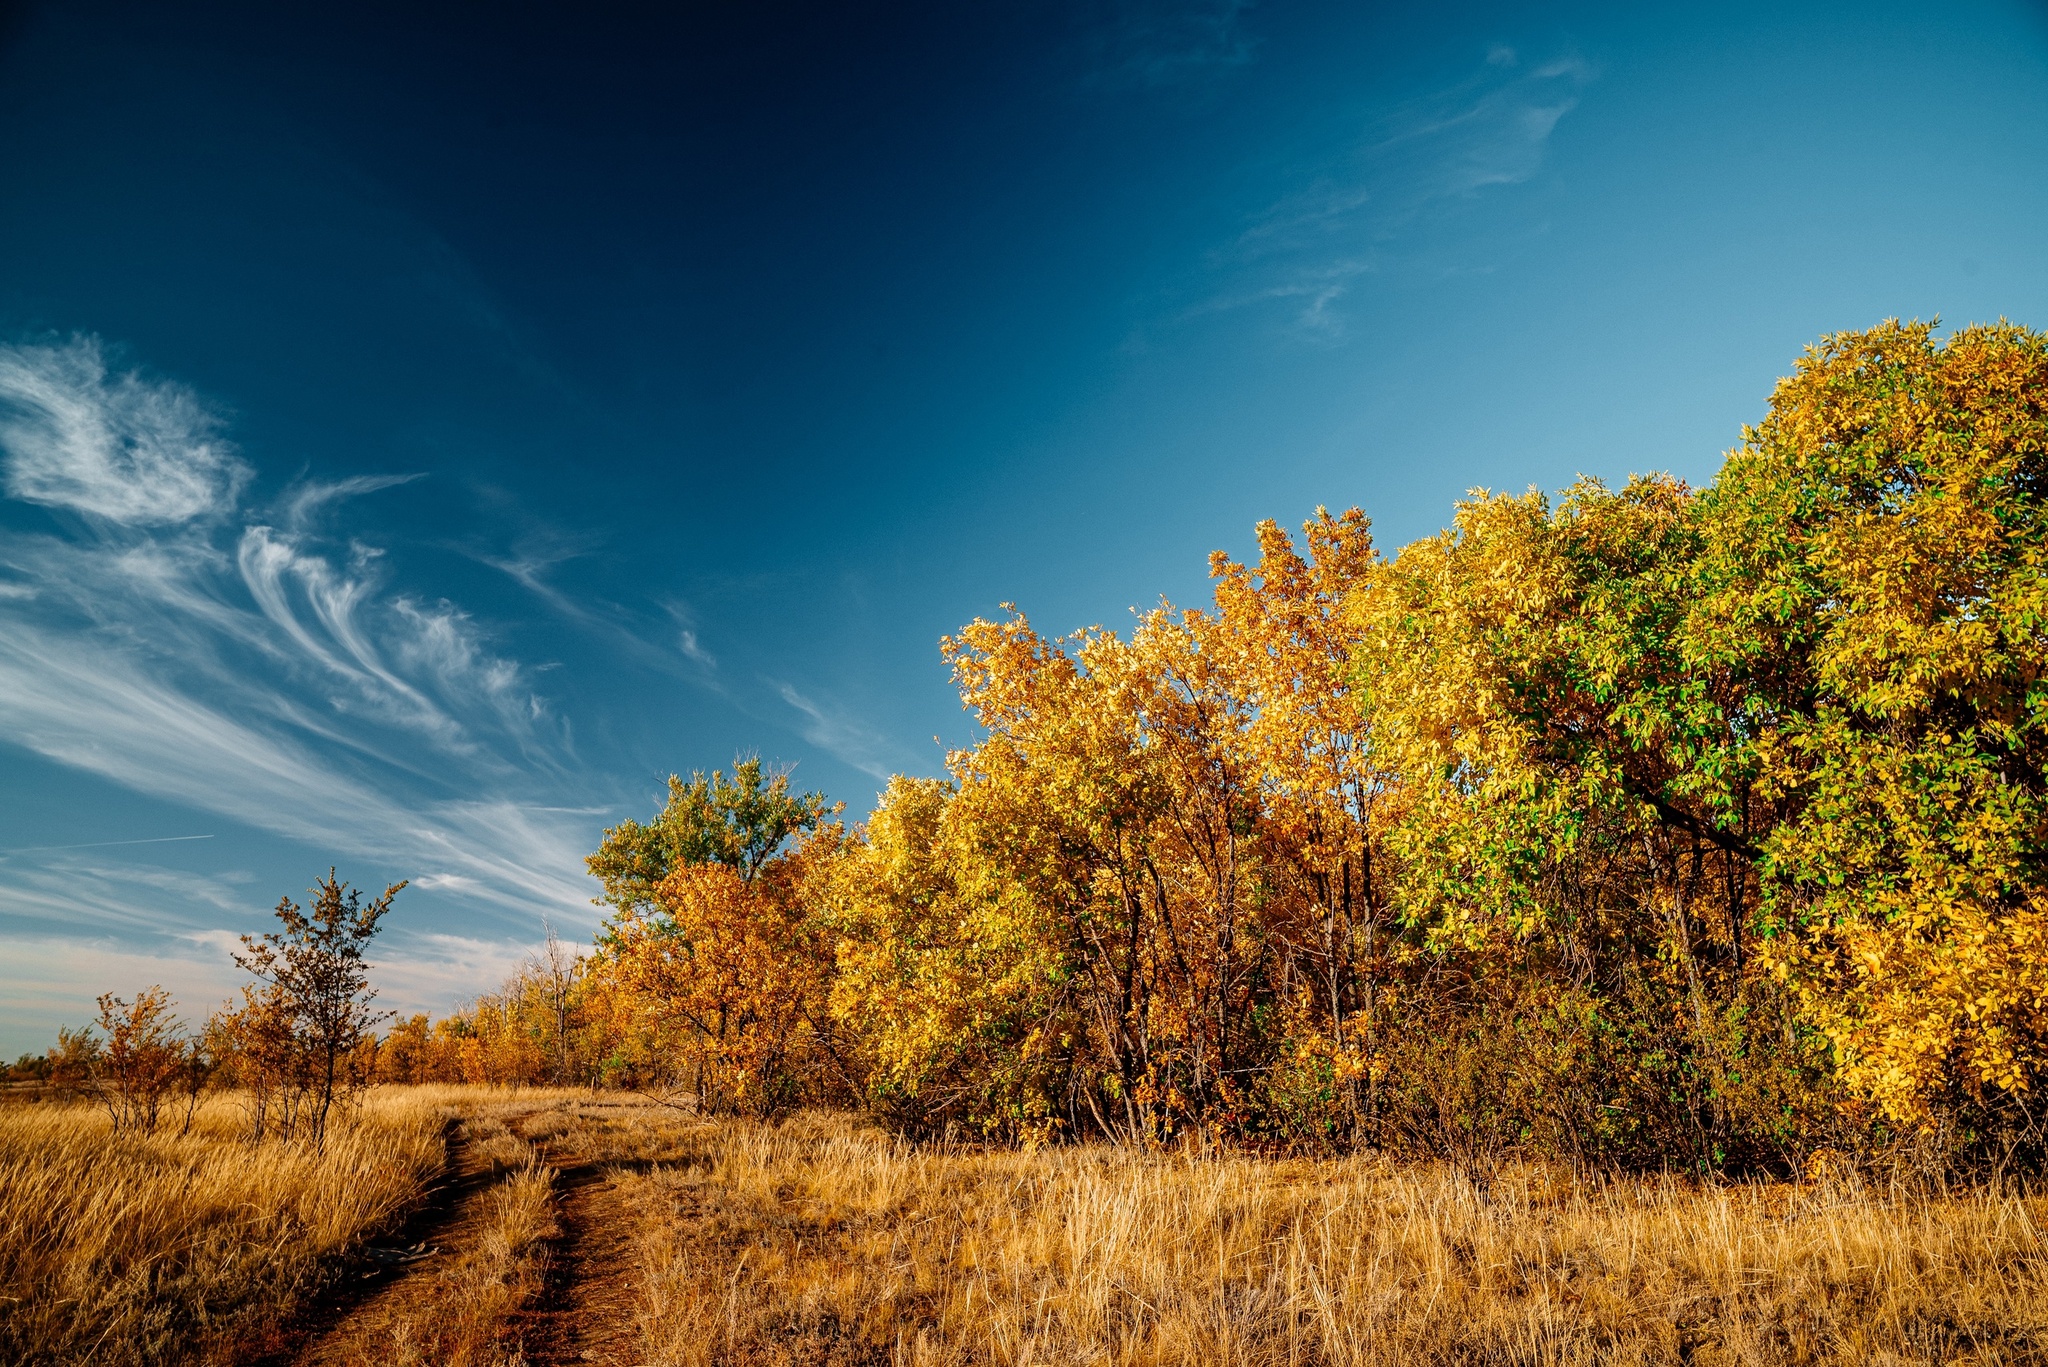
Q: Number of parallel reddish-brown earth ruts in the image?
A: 2